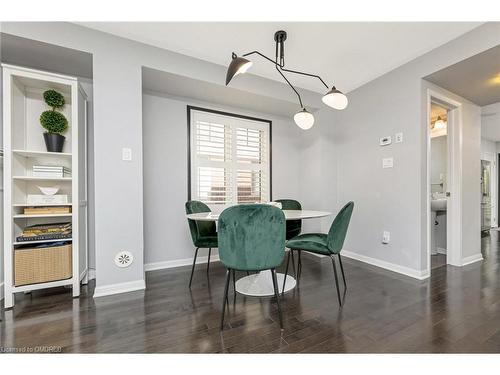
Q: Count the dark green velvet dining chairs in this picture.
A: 4